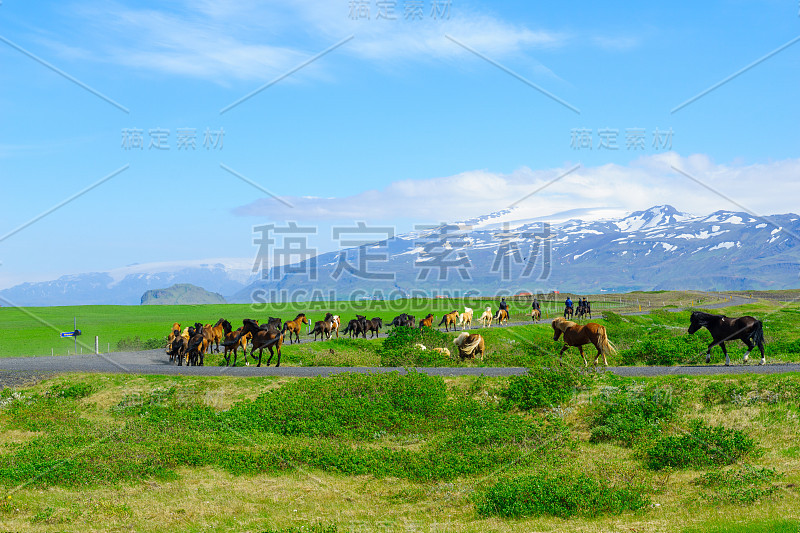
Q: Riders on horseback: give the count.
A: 5